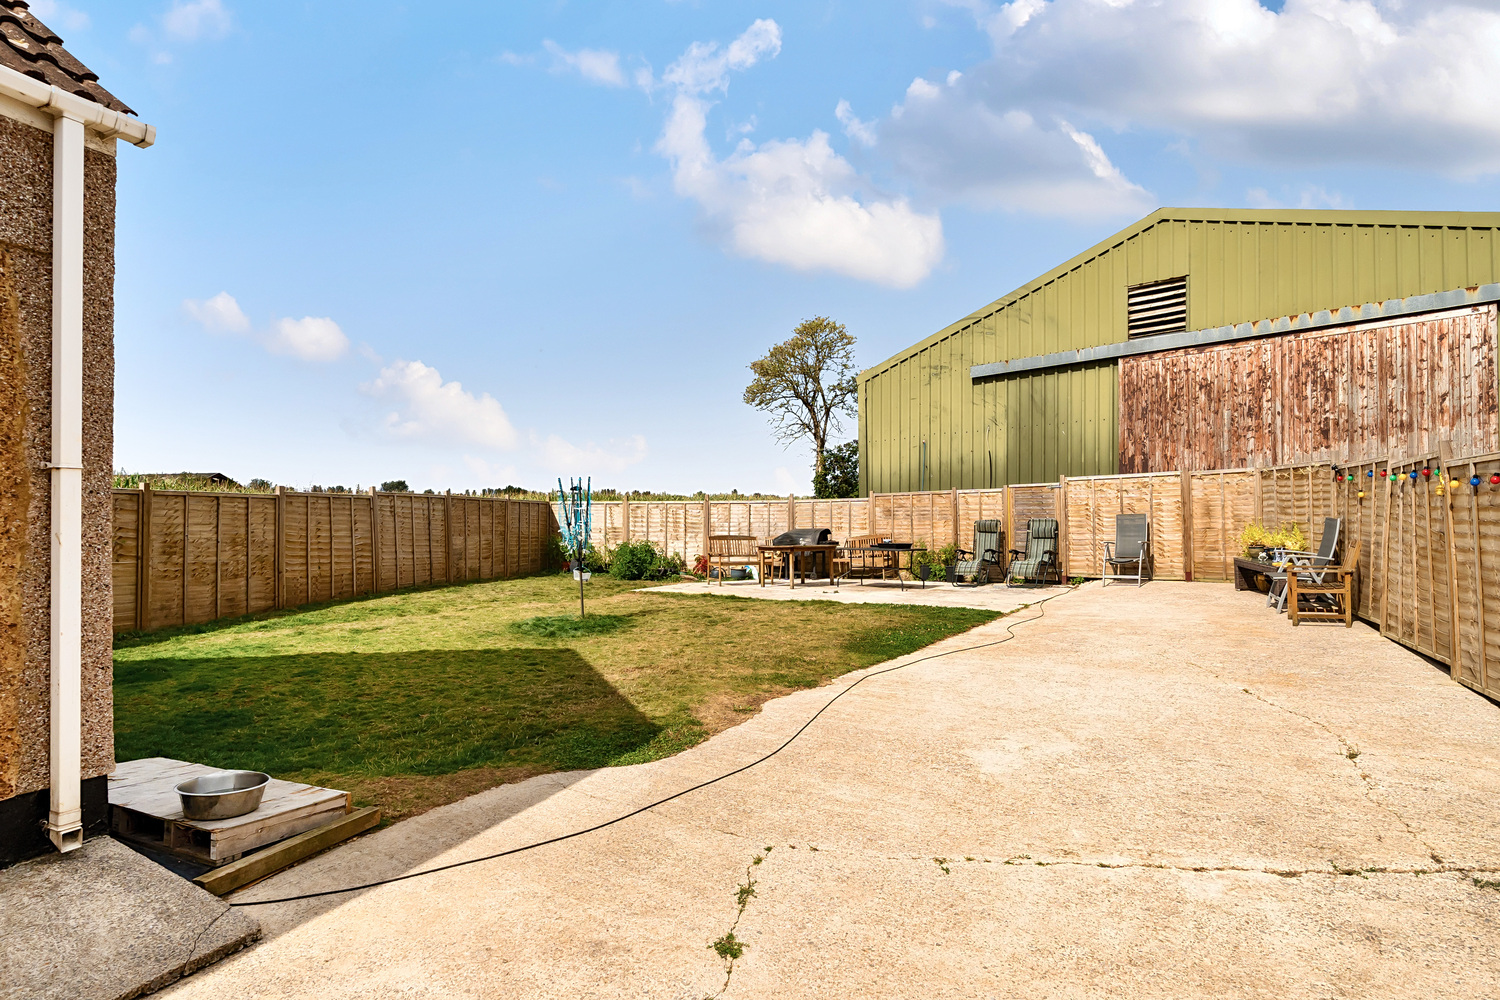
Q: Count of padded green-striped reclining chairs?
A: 2